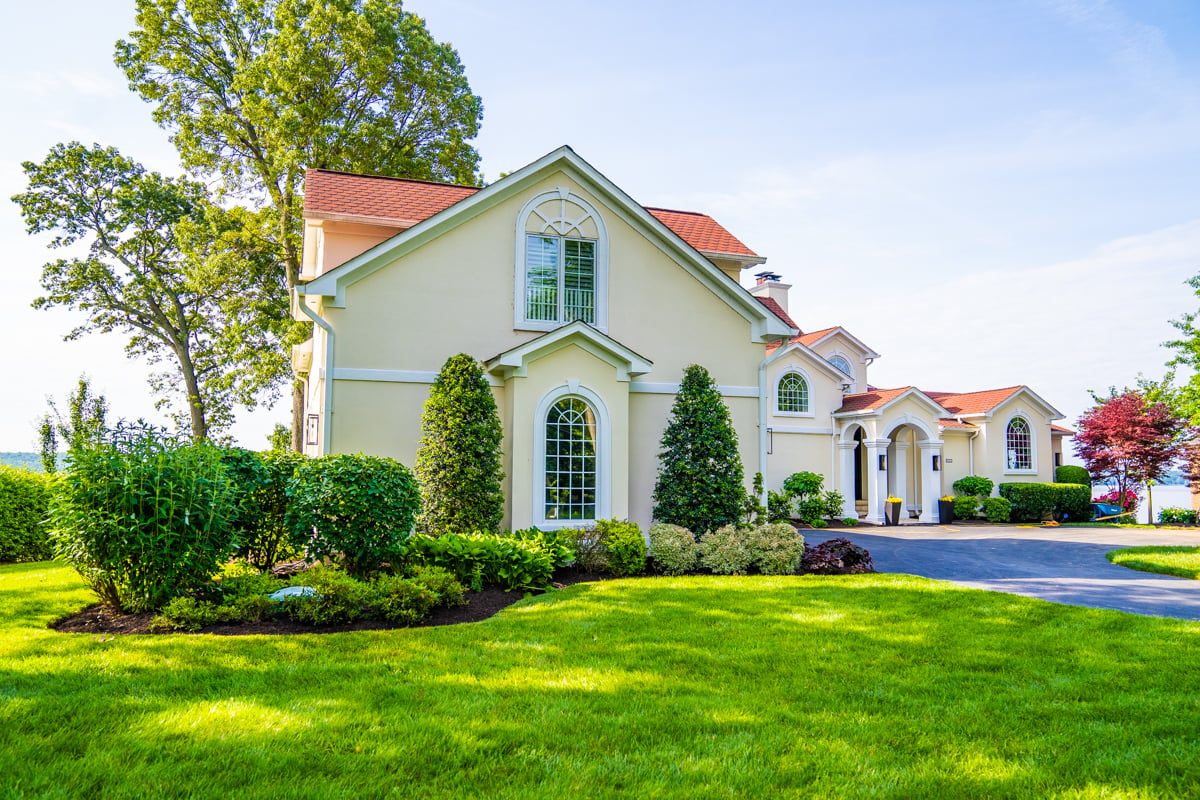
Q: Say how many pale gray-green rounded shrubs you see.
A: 3